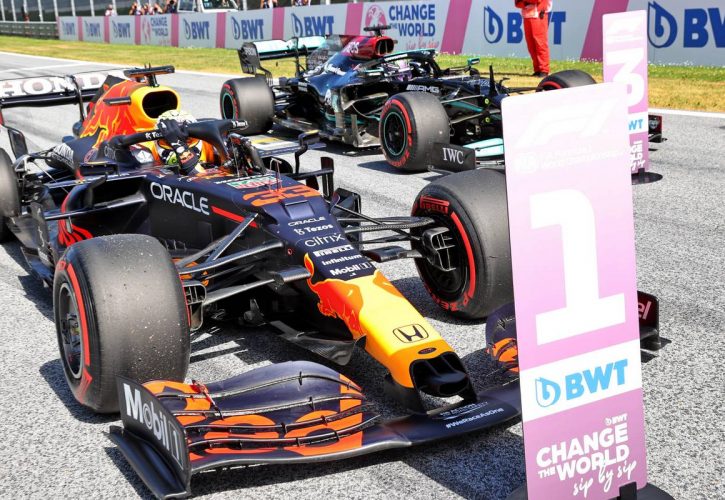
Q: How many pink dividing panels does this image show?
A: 9